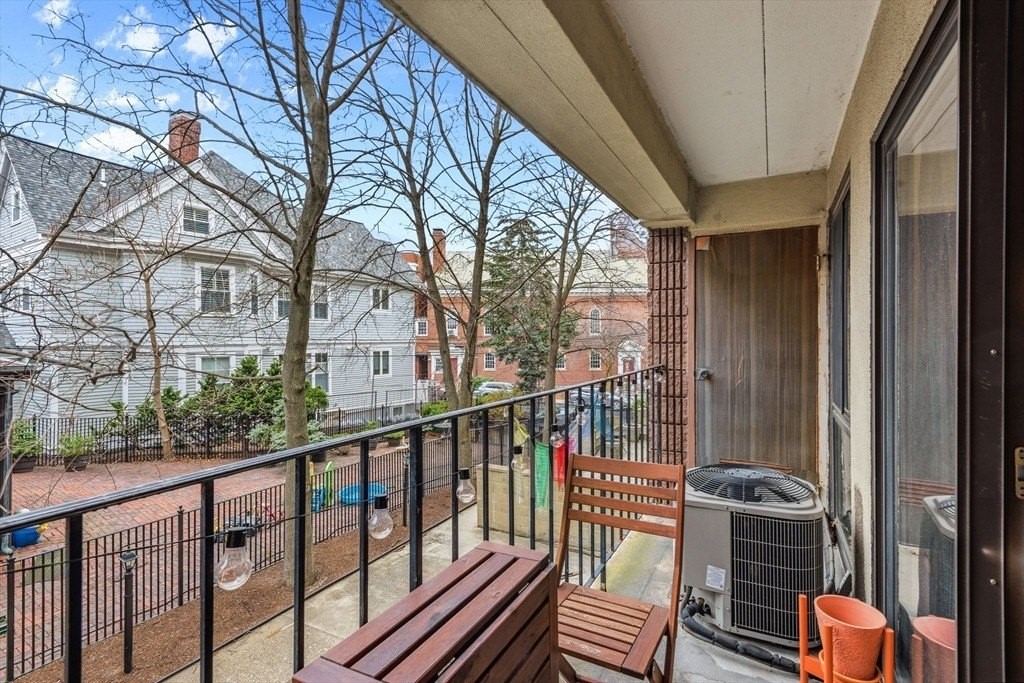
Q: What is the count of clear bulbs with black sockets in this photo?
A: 11